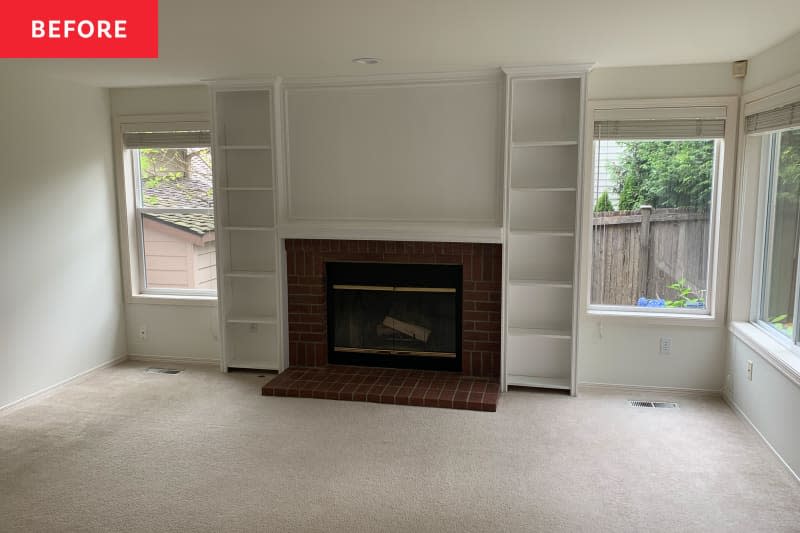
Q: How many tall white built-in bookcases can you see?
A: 2